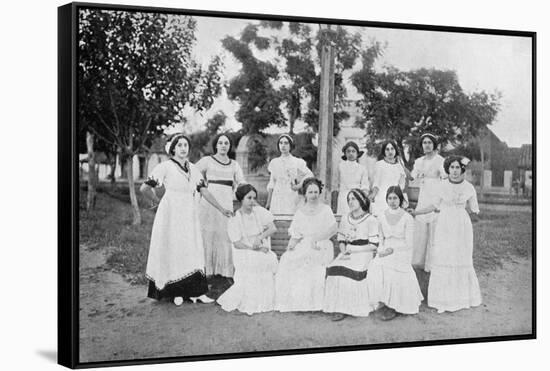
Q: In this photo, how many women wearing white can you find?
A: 11